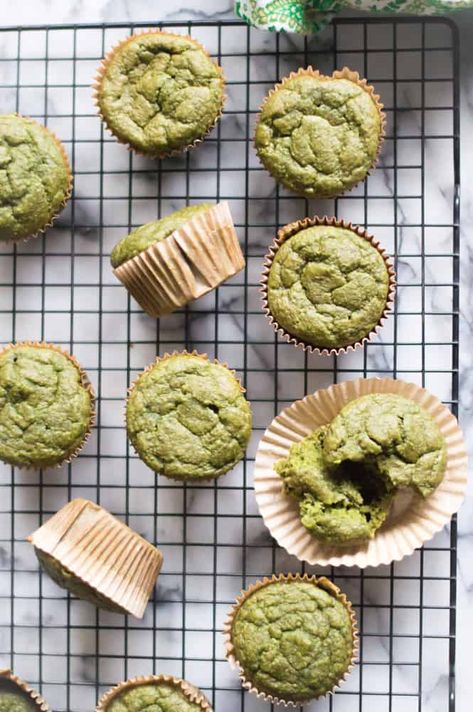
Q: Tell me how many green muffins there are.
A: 12